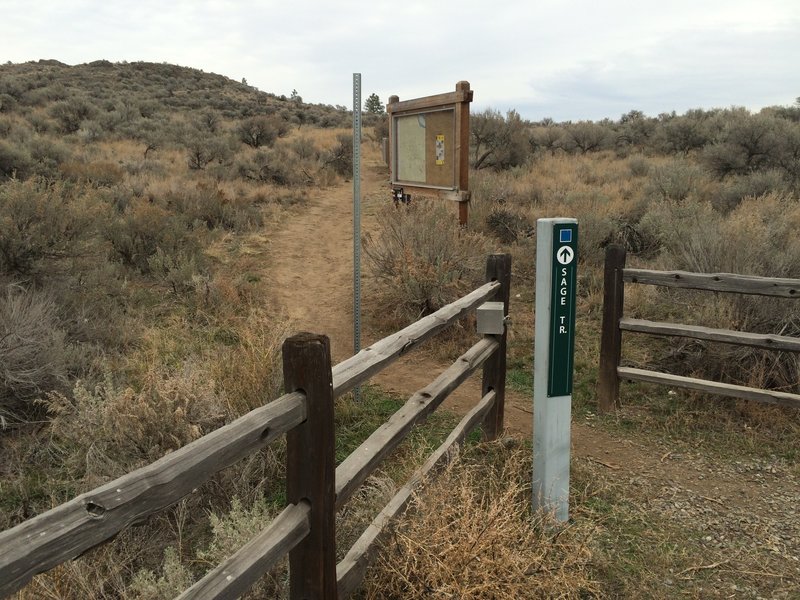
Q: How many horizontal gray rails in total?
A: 8